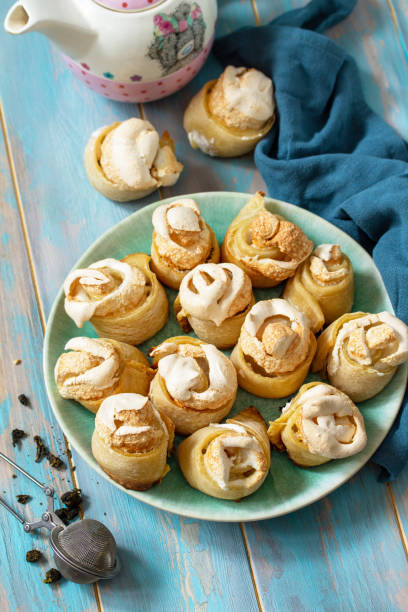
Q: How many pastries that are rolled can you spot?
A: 14